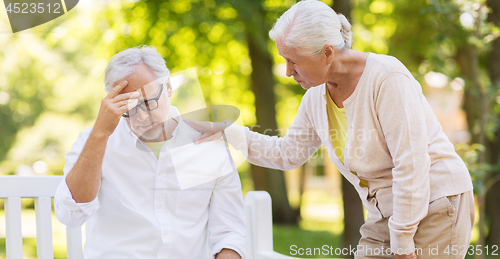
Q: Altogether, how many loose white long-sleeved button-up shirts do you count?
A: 1